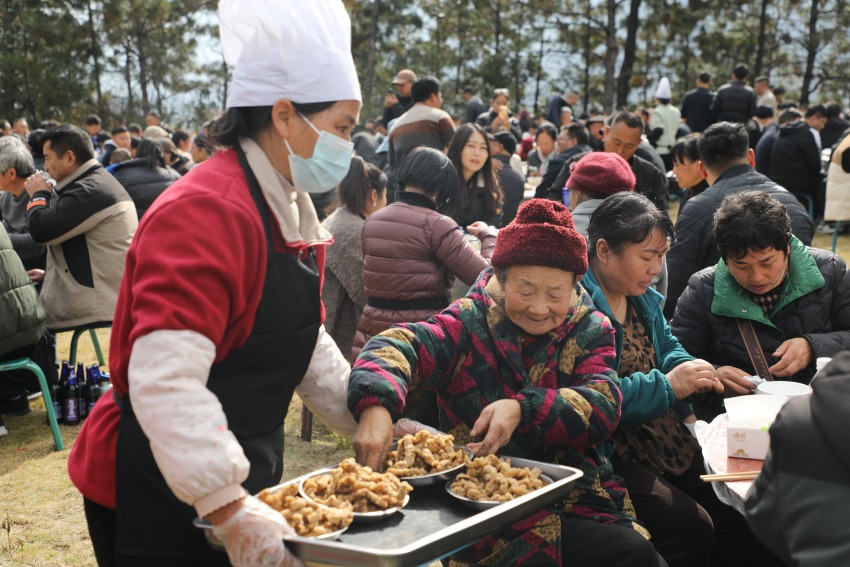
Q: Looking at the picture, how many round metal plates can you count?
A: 4